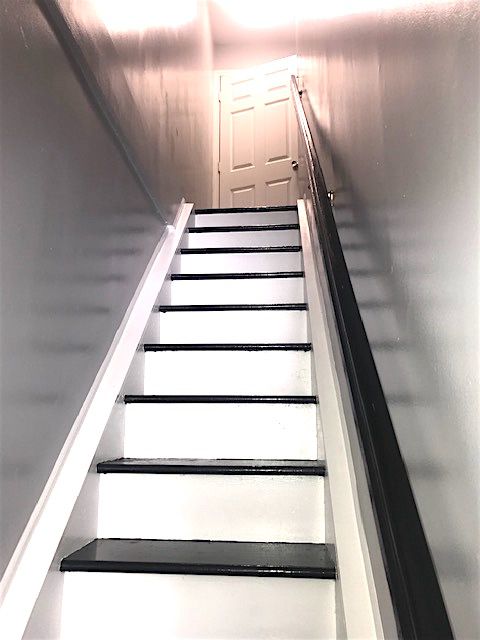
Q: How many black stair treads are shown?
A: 9